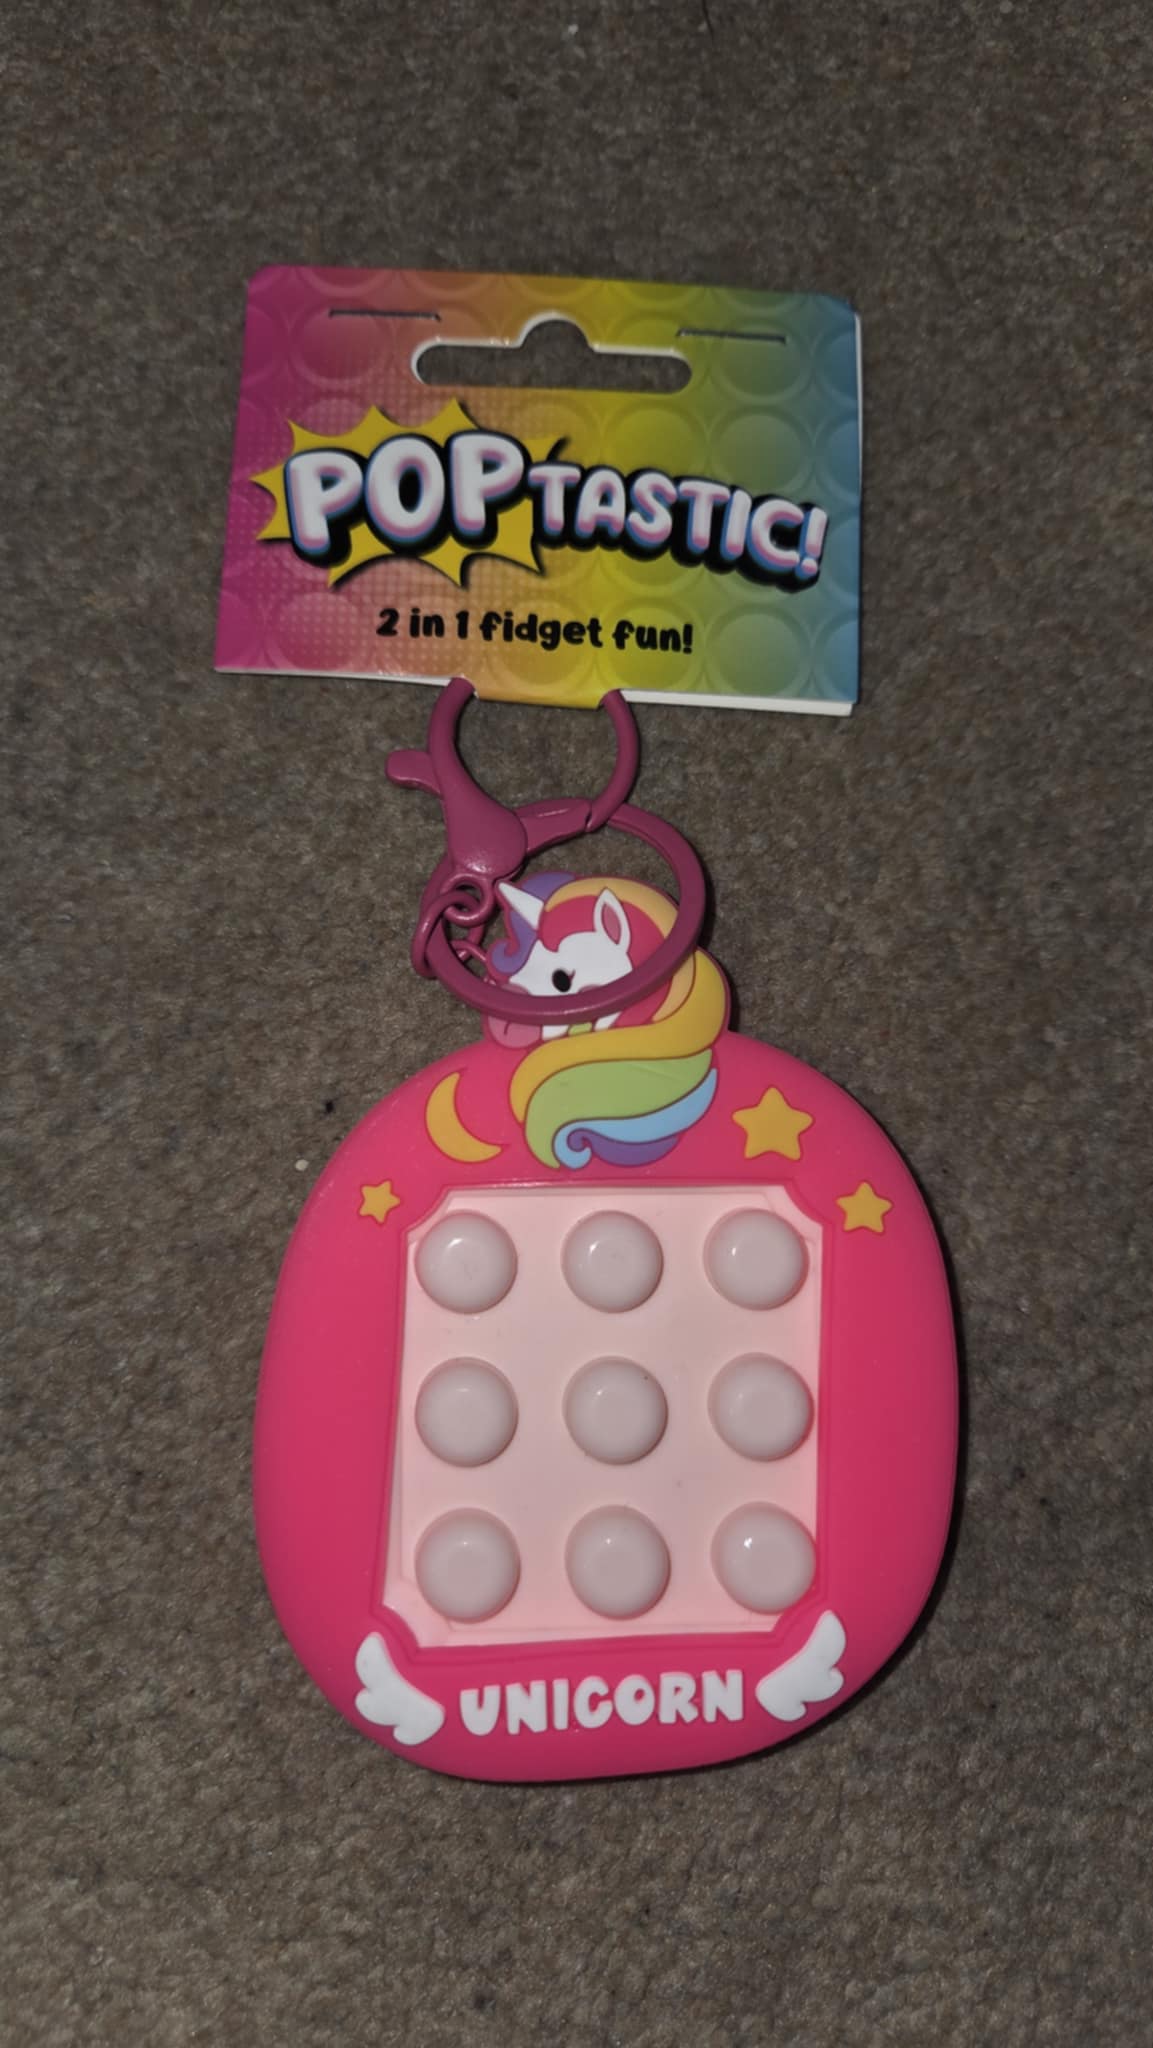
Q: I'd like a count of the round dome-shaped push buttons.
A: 9